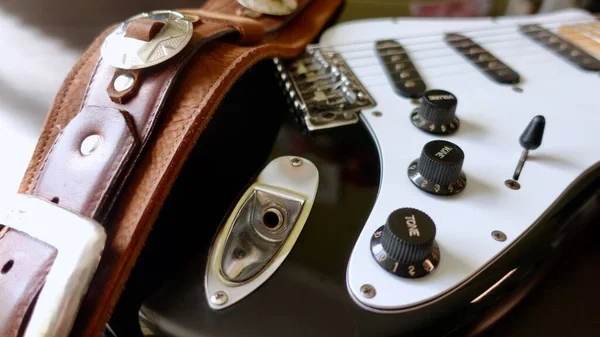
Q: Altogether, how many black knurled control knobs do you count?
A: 3